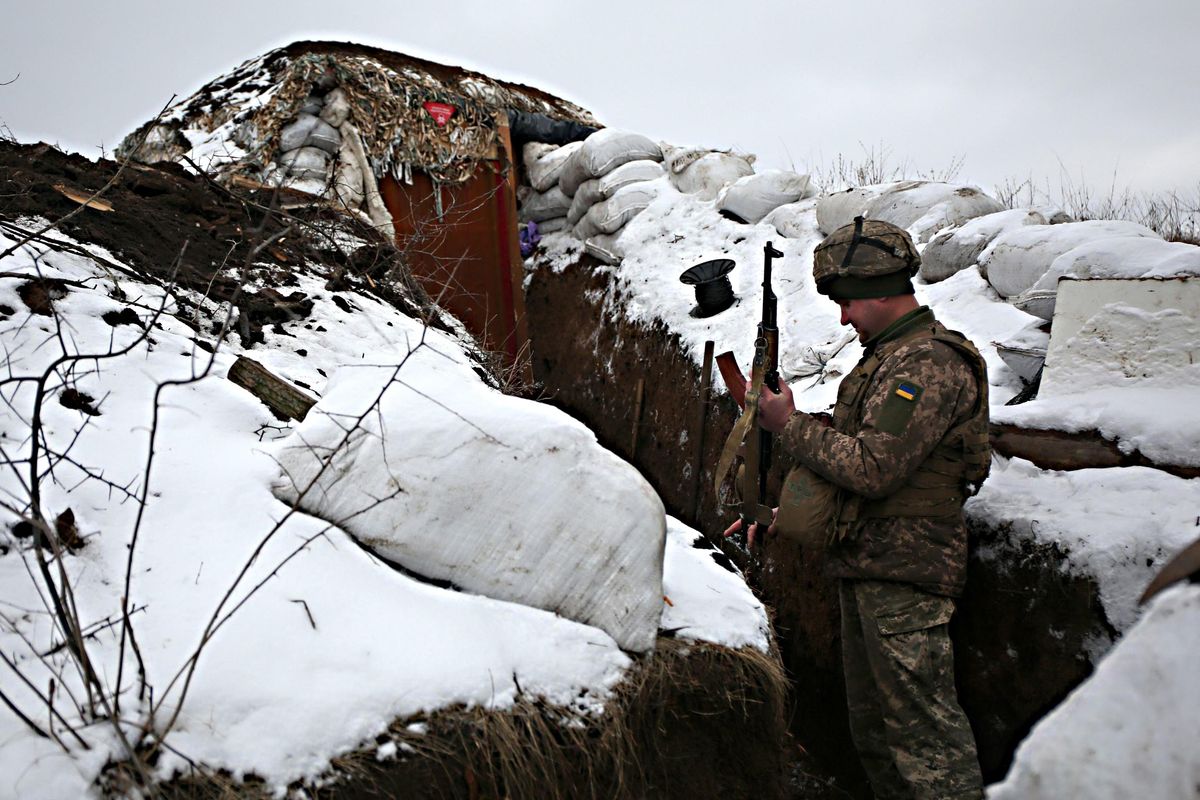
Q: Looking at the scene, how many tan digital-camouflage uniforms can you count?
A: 1